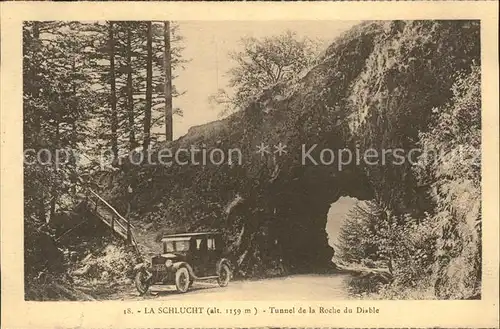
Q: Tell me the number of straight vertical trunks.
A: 4